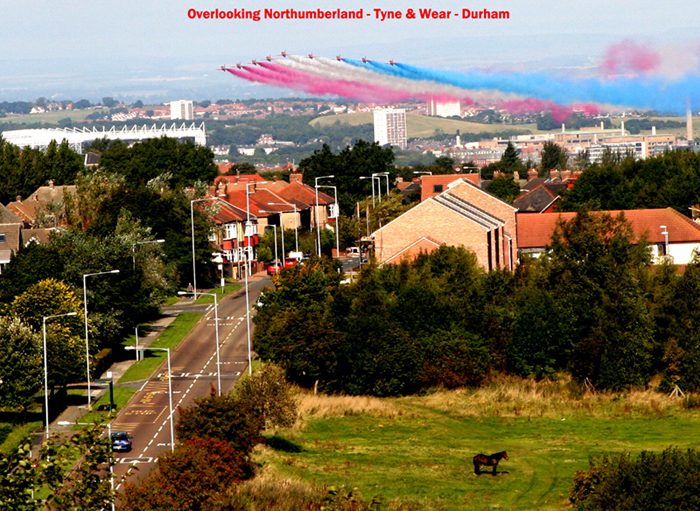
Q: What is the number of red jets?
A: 9